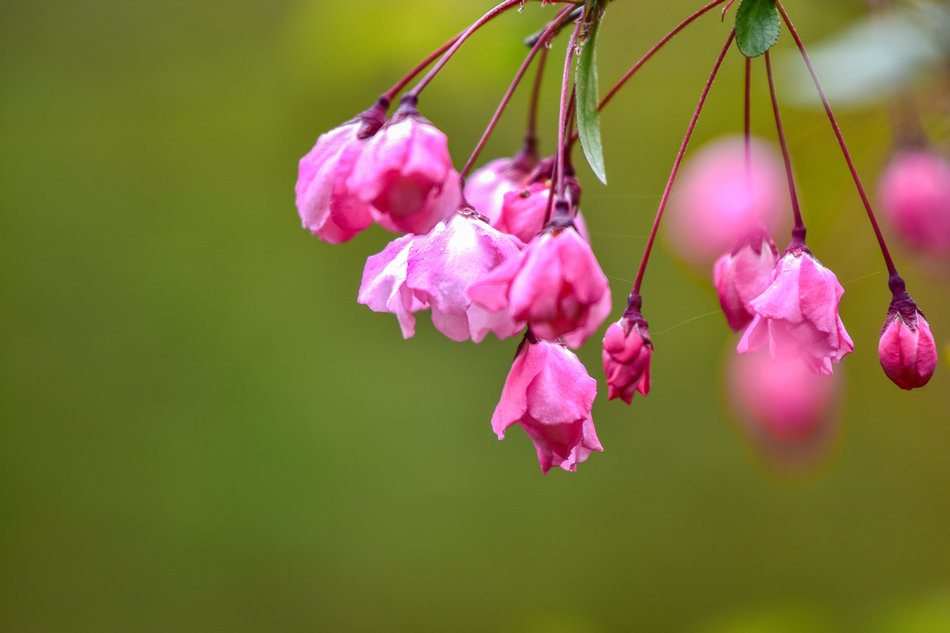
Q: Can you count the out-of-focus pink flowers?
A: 3